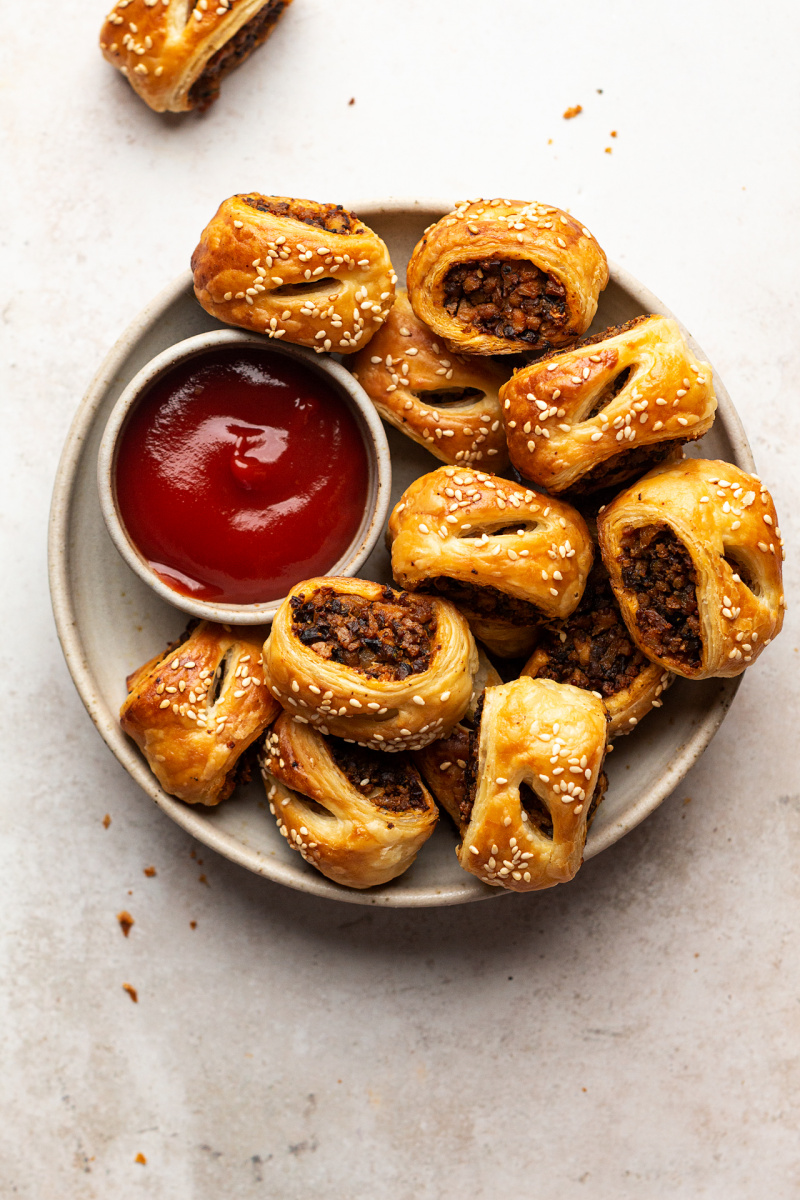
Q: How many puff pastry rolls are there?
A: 13